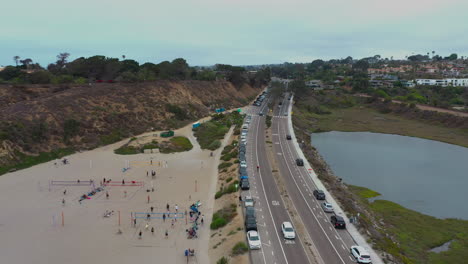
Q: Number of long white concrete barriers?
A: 1